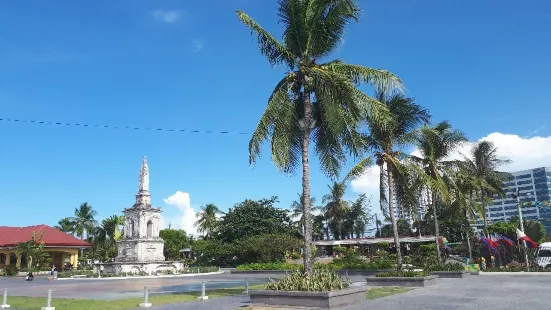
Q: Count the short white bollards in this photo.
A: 5